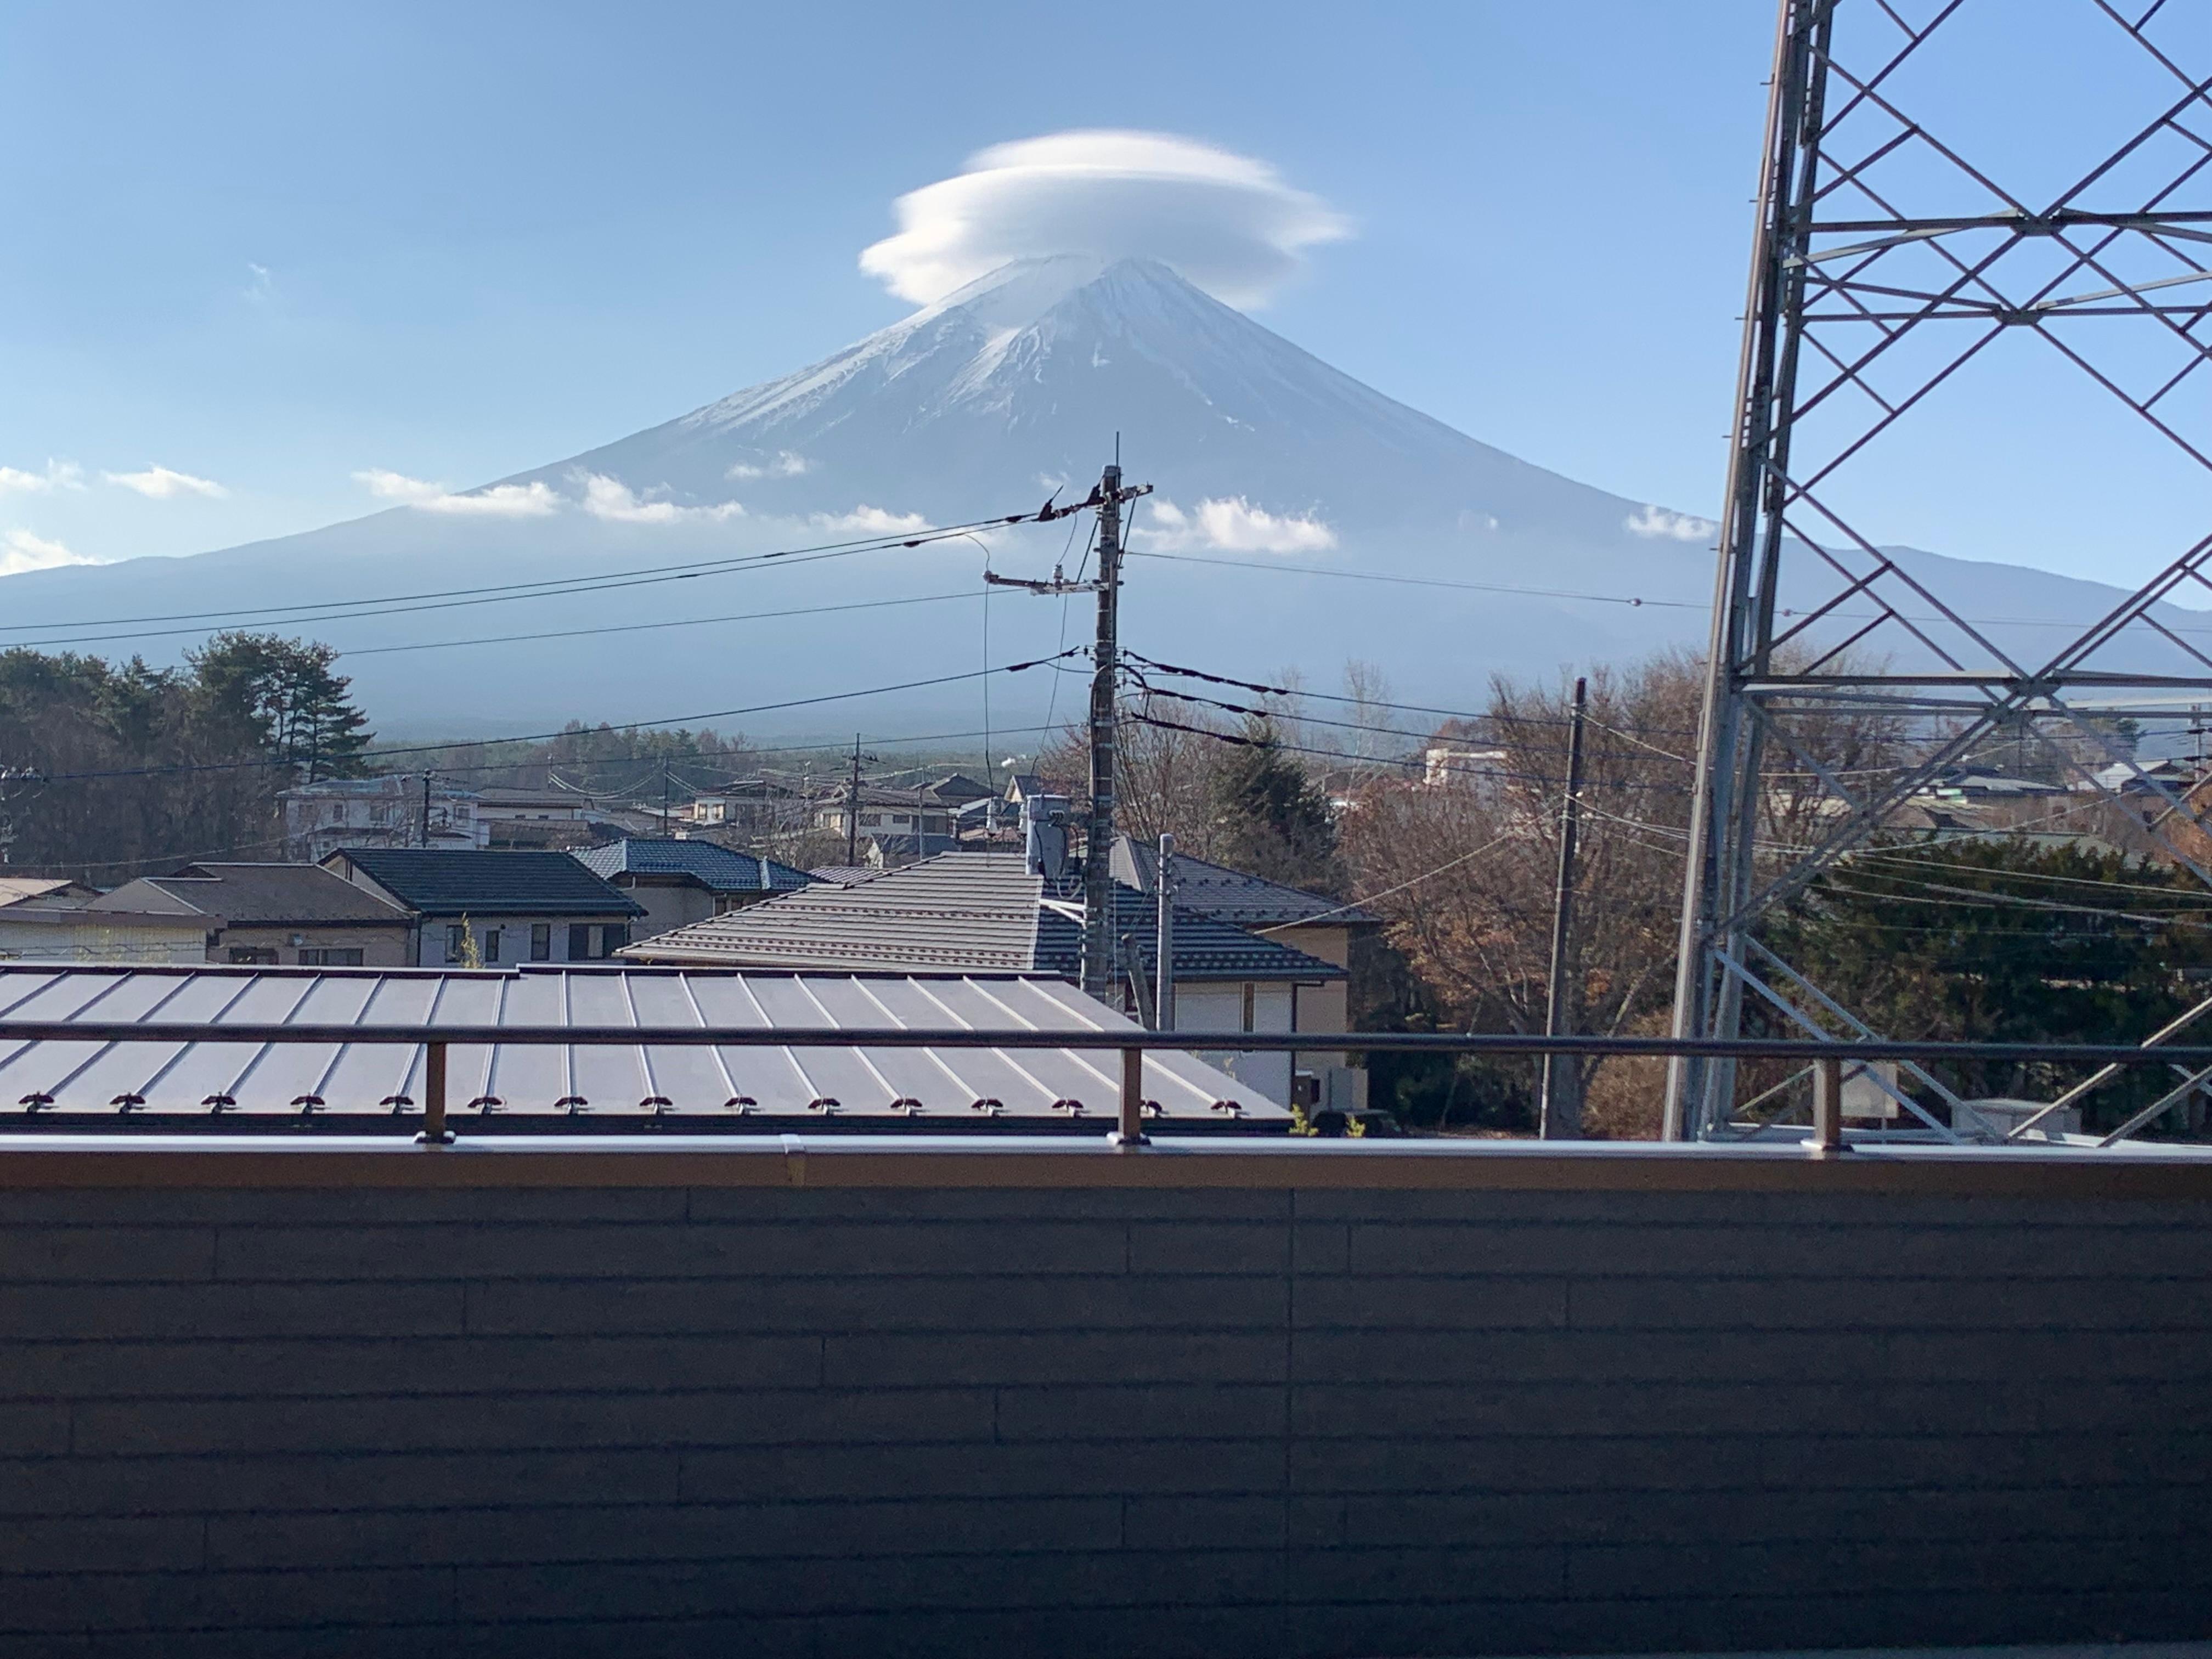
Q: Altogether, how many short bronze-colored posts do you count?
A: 3